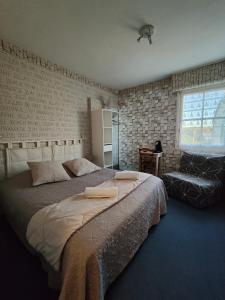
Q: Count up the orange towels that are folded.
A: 0